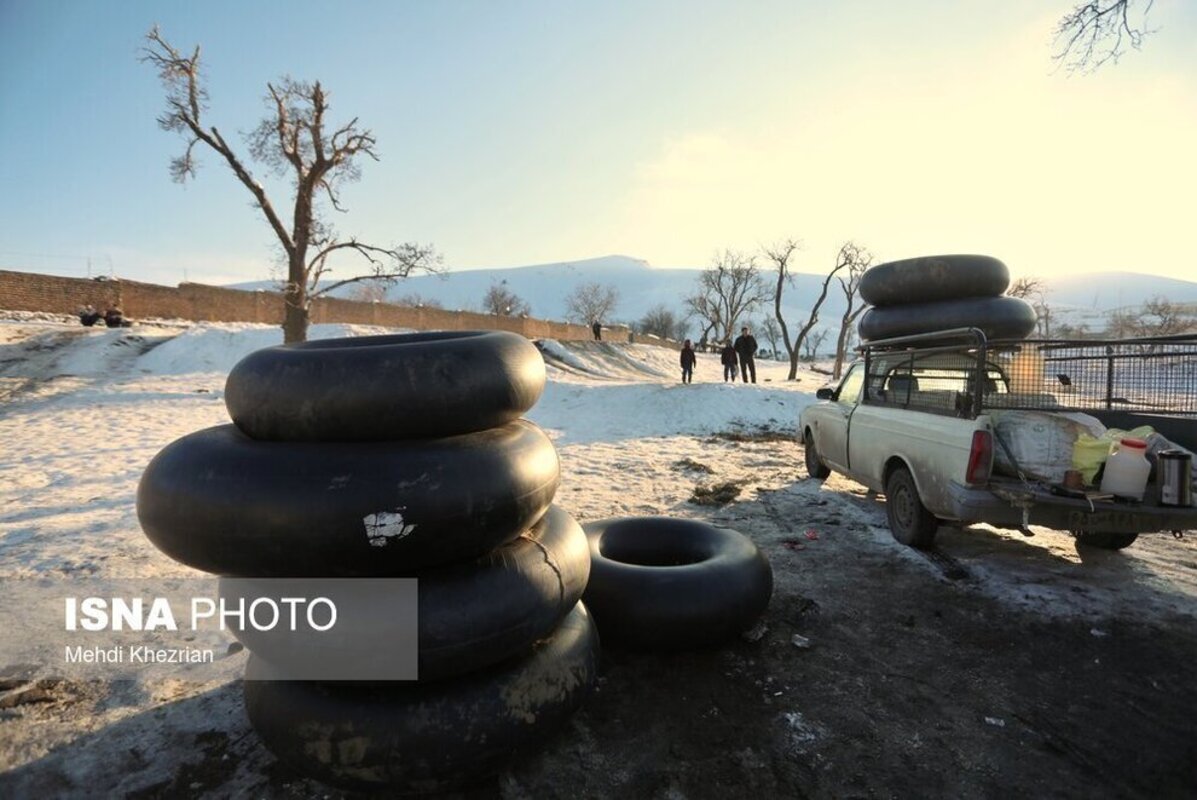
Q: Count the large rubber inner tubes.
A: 7